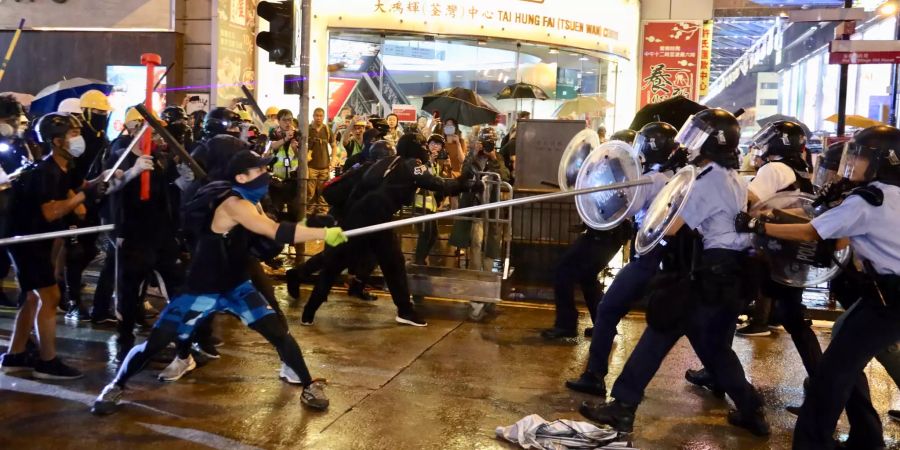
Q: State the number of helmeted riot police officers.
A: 6